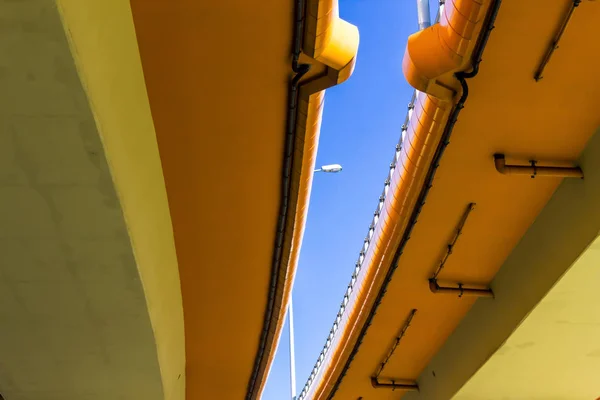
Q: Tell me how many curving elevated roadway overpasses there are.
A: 2